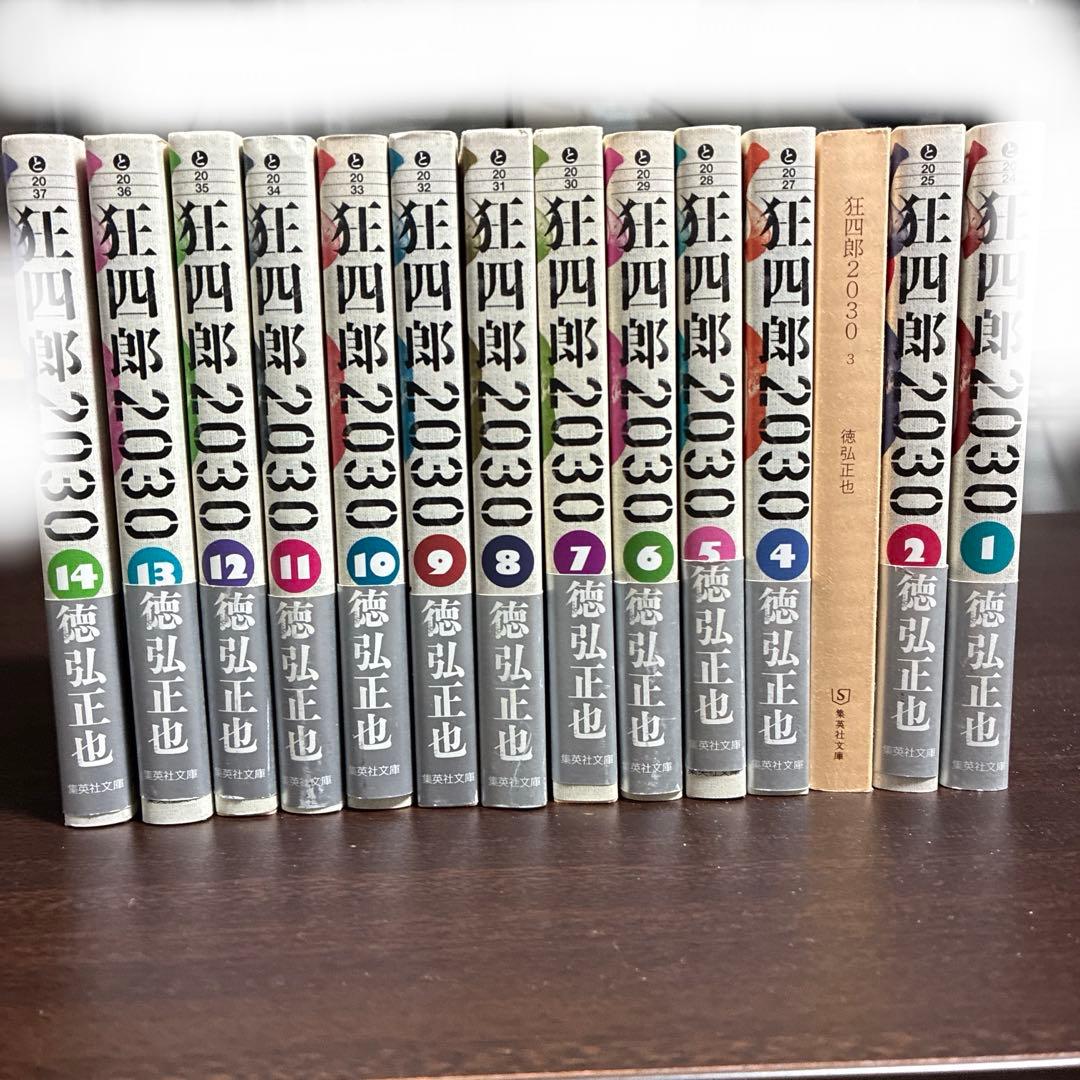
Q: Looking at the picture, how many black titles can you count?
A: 13